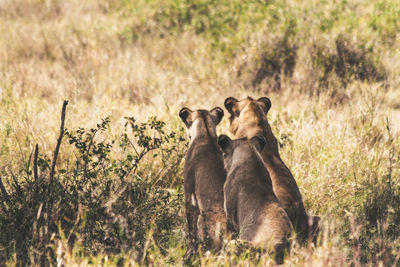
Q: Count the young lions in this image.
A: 3